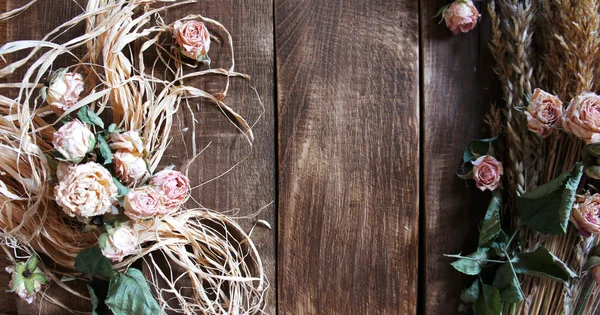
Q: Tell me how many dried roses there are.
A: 14